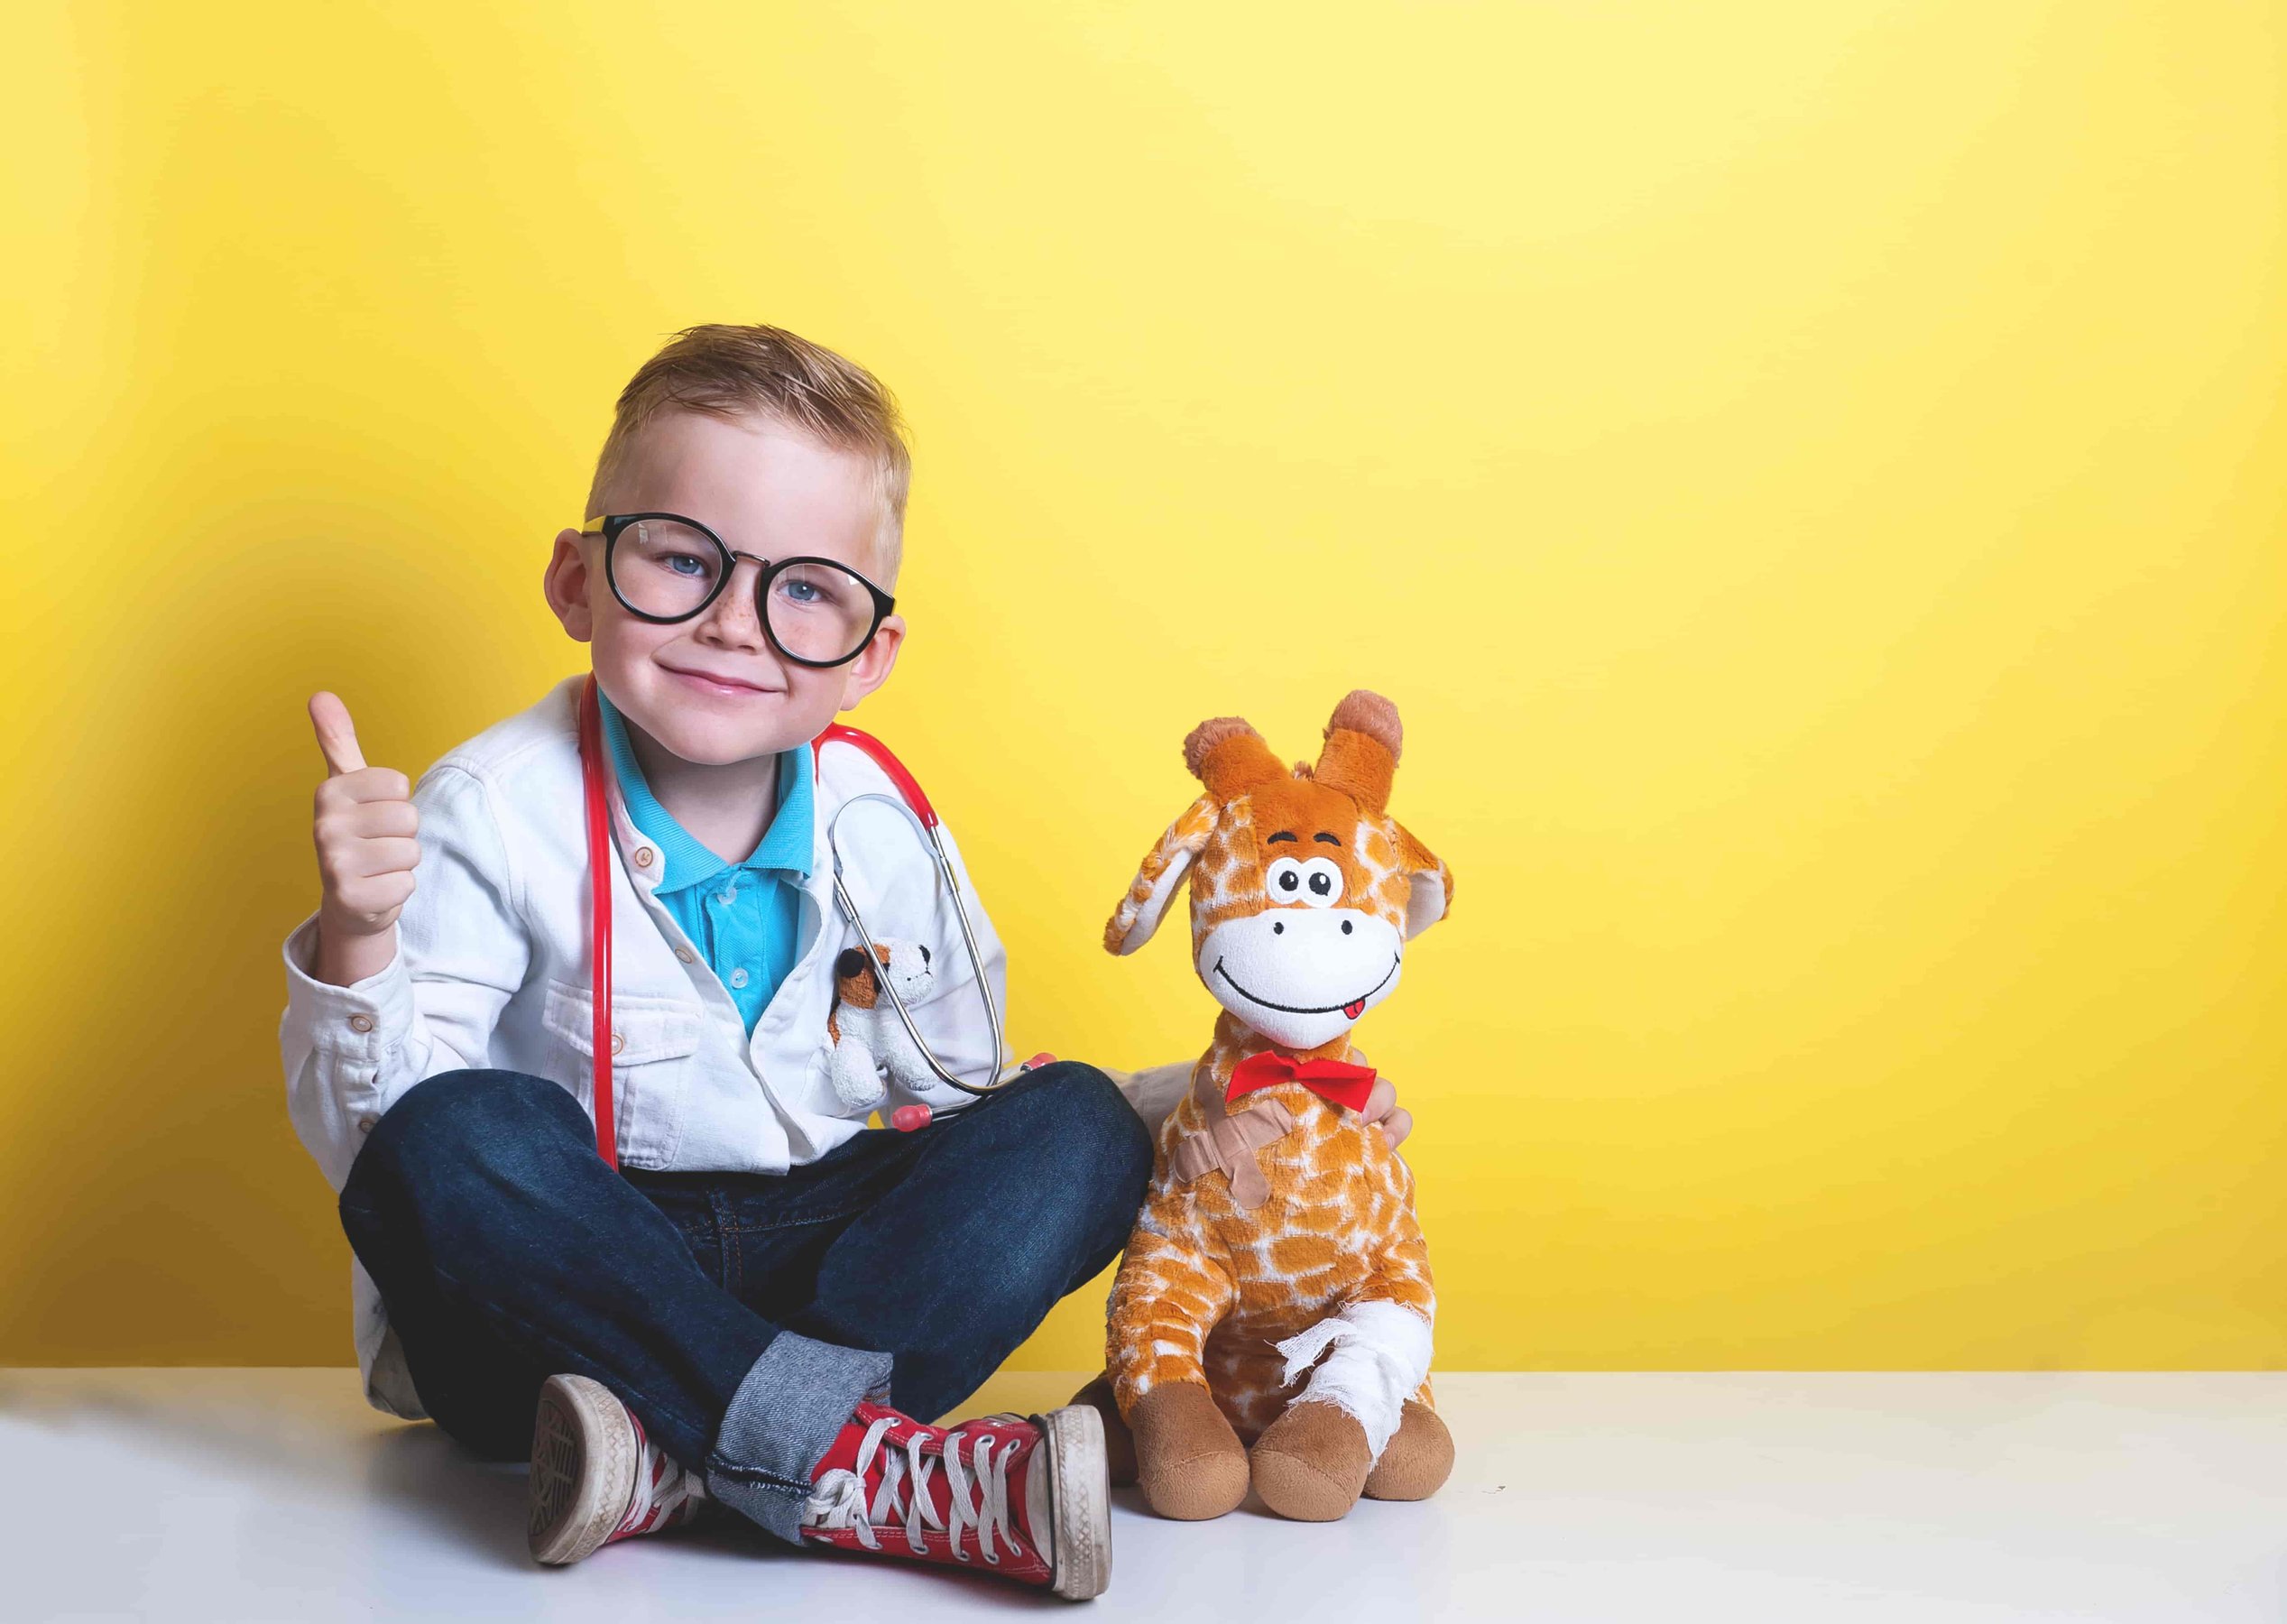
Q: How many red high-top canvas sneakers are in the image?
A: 2